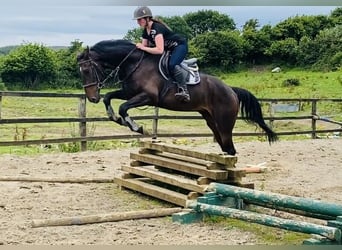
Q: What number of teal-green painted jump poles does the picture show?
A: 2